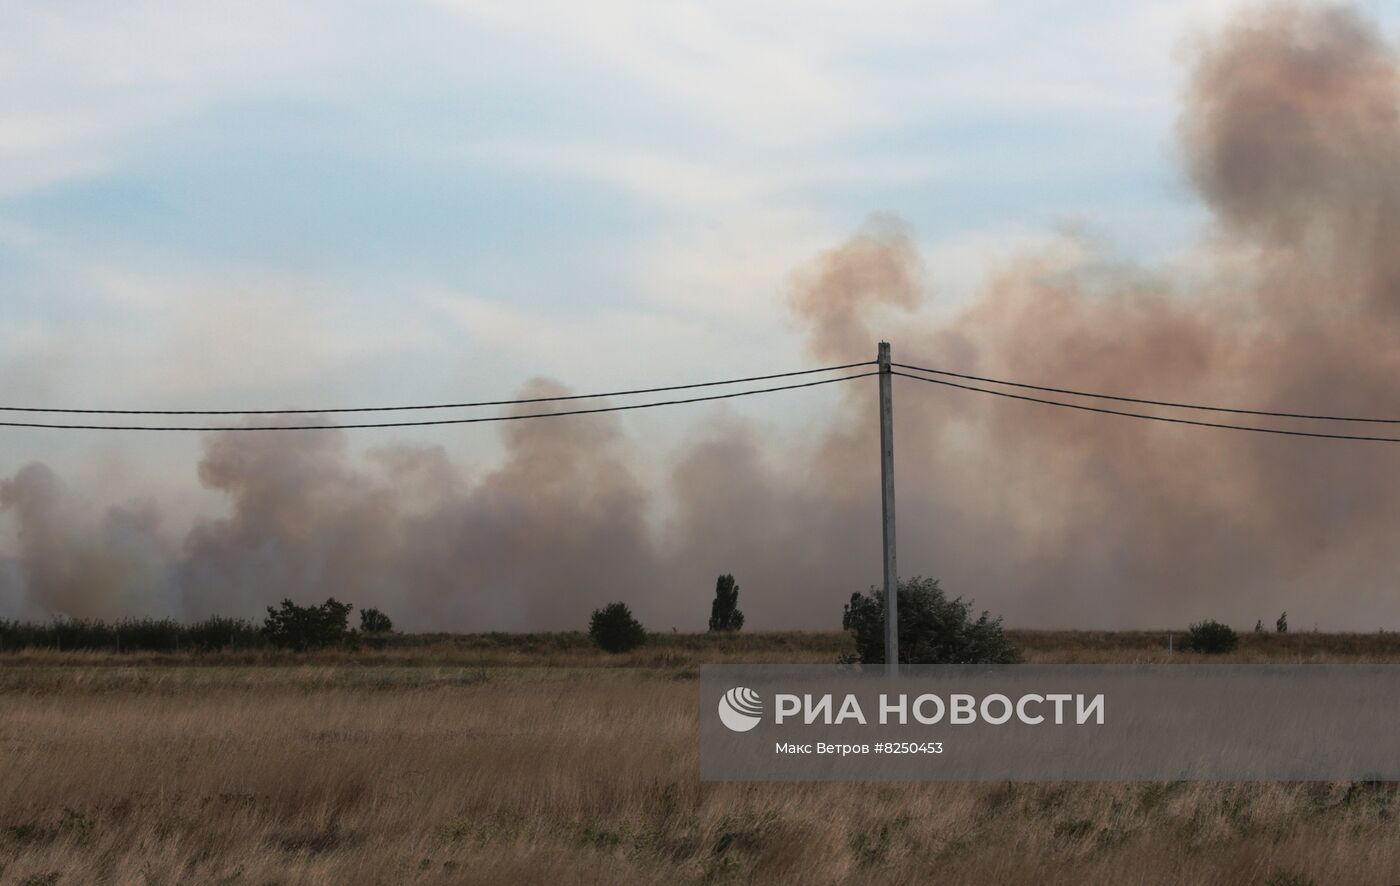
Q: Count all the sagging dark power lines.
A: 2